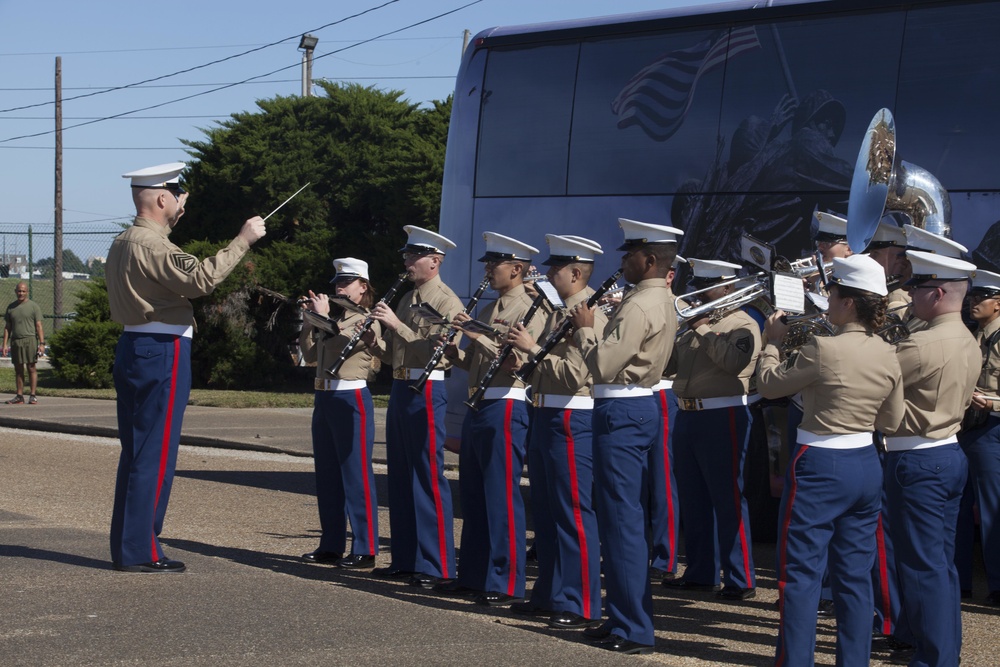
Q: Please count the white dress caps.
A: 15